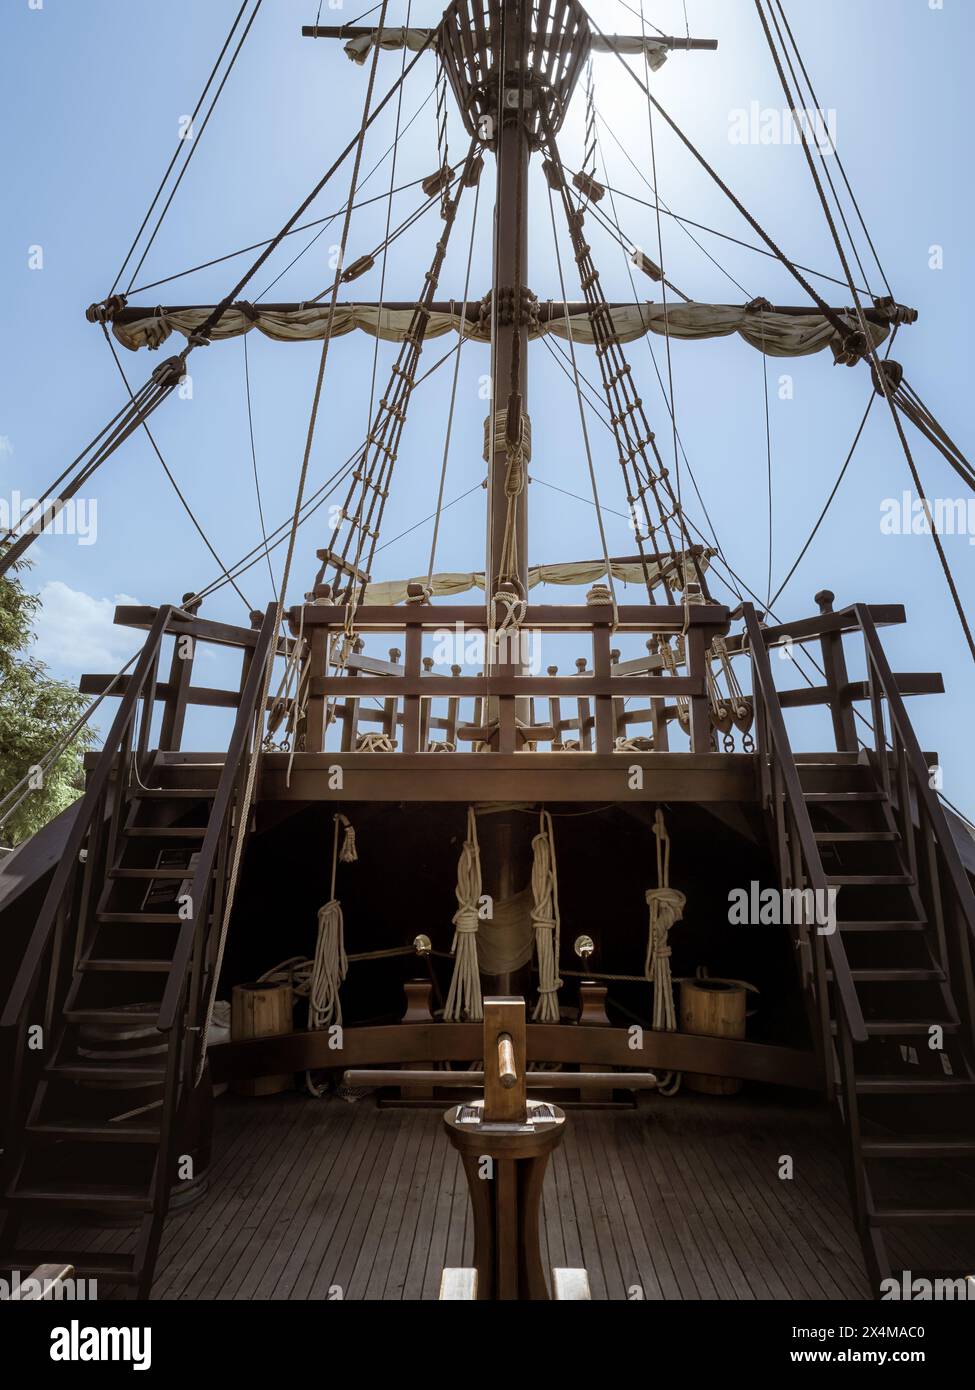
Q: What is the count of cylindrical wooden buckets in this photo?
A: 2